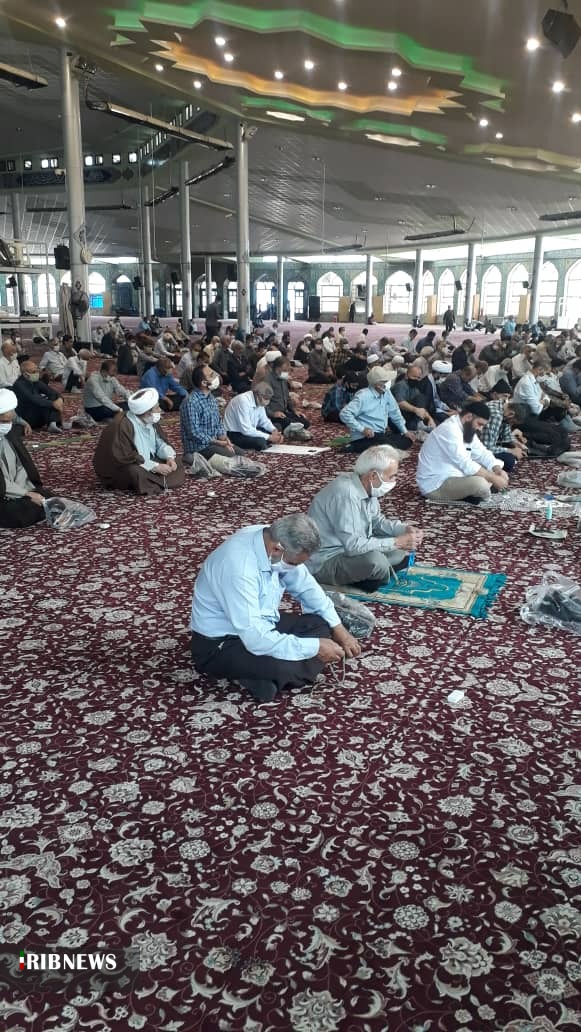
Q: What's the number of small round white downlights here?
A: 15